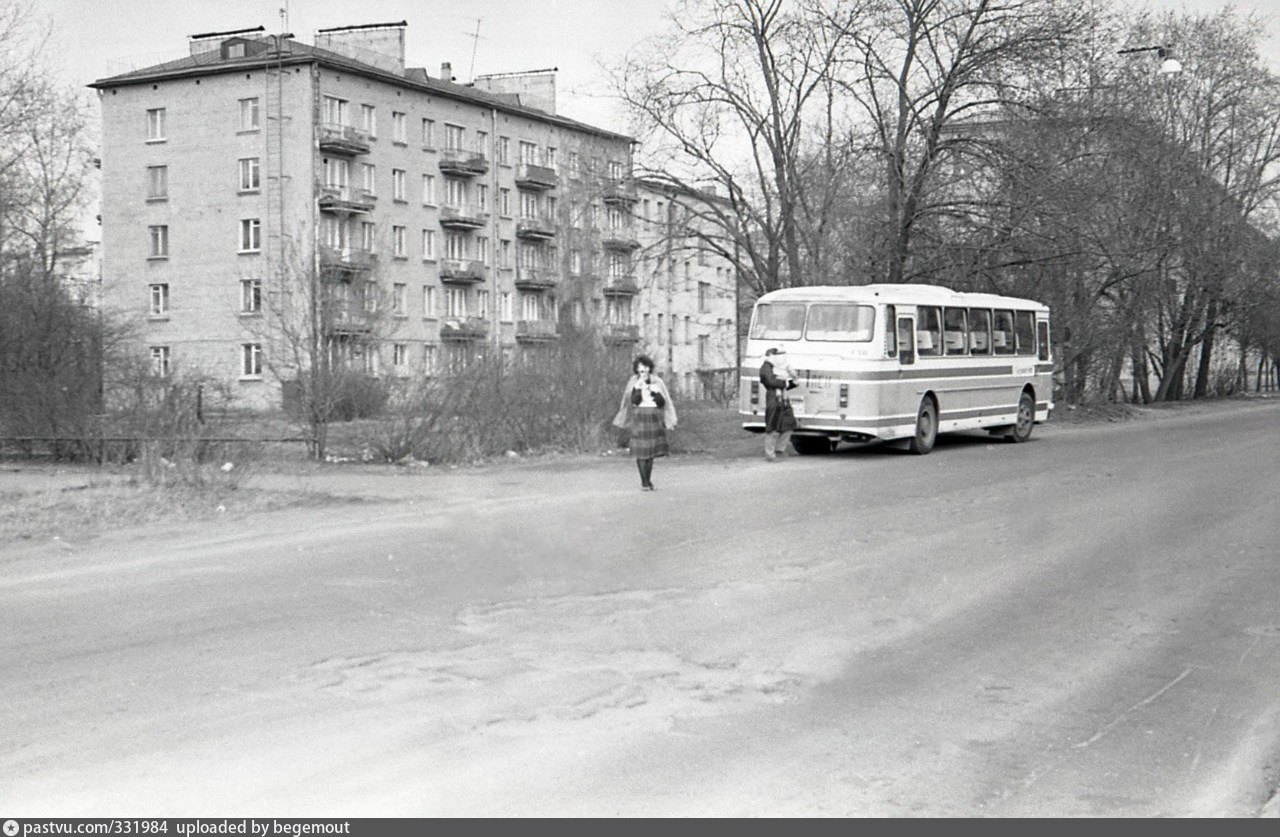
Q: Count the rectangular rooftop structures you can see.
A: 3